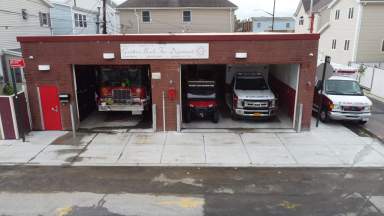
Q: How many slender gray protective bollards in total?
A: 4